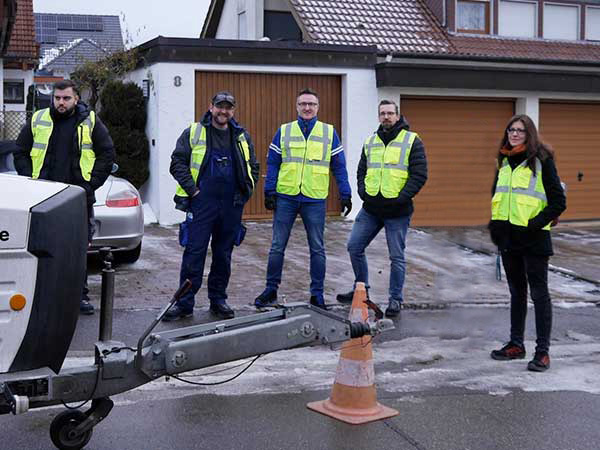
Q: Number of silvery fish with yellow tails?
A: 0